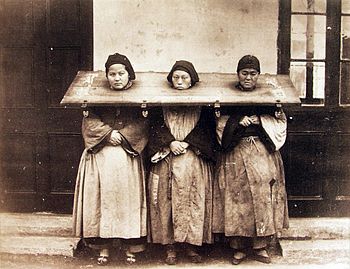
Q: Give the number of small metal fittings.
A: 4